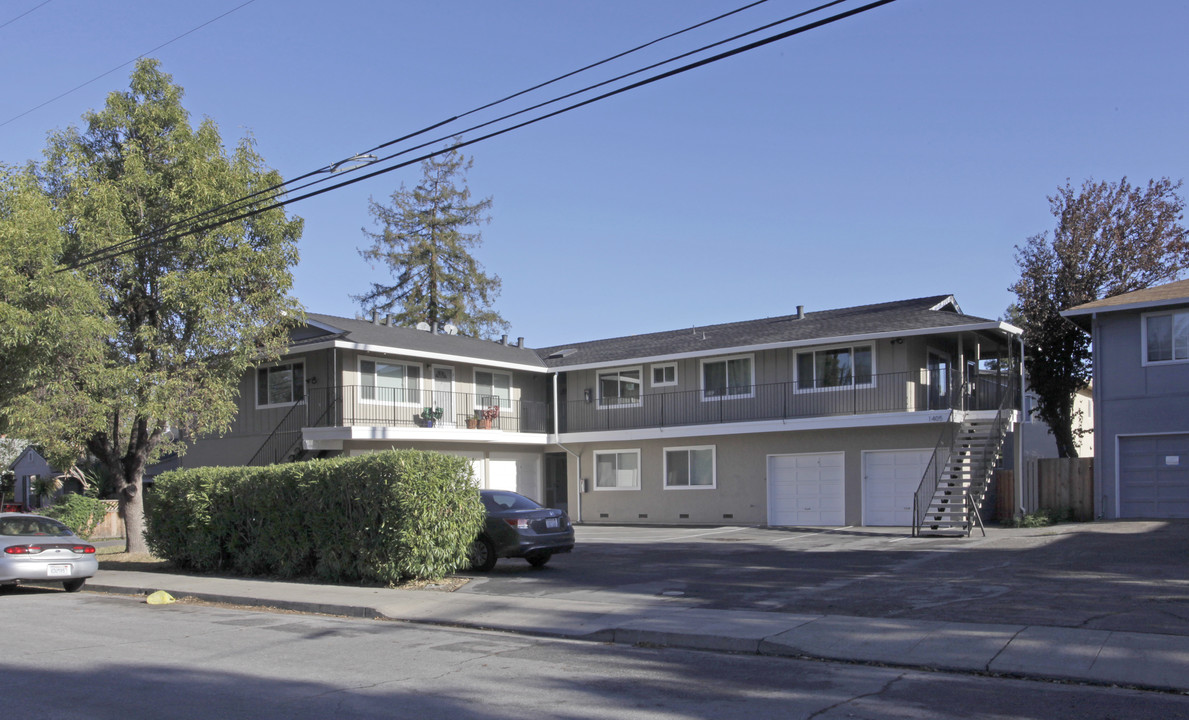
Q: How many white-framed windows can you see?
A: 10